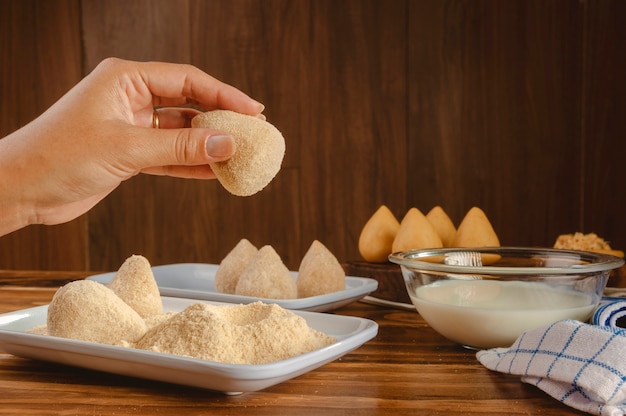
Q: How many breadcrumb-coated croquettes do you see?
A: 6